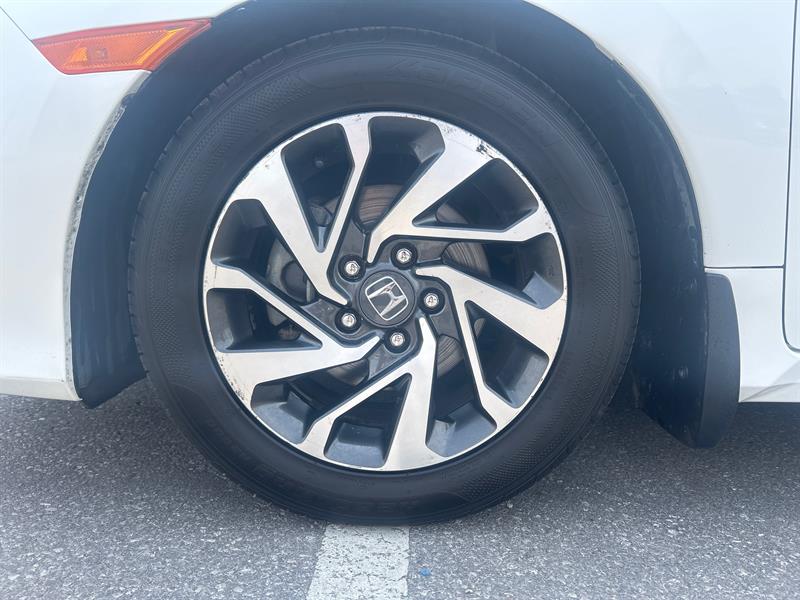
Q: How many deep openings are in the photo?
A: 10